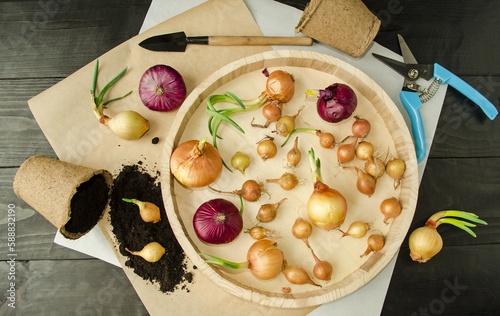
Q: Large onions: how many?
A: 9